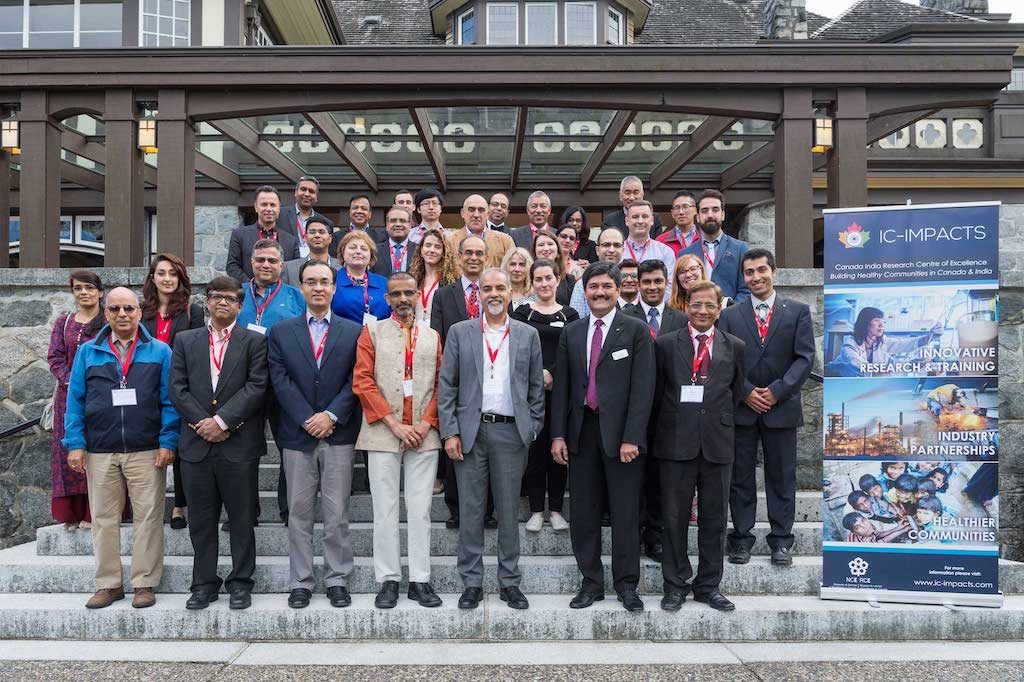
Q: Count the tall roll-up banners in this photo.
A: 1